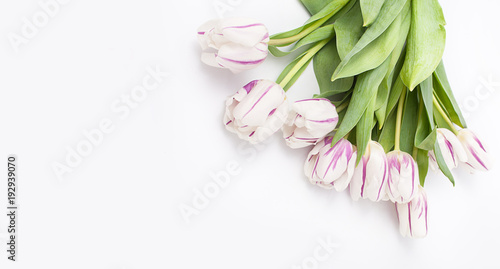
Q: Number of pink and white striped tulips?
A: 9